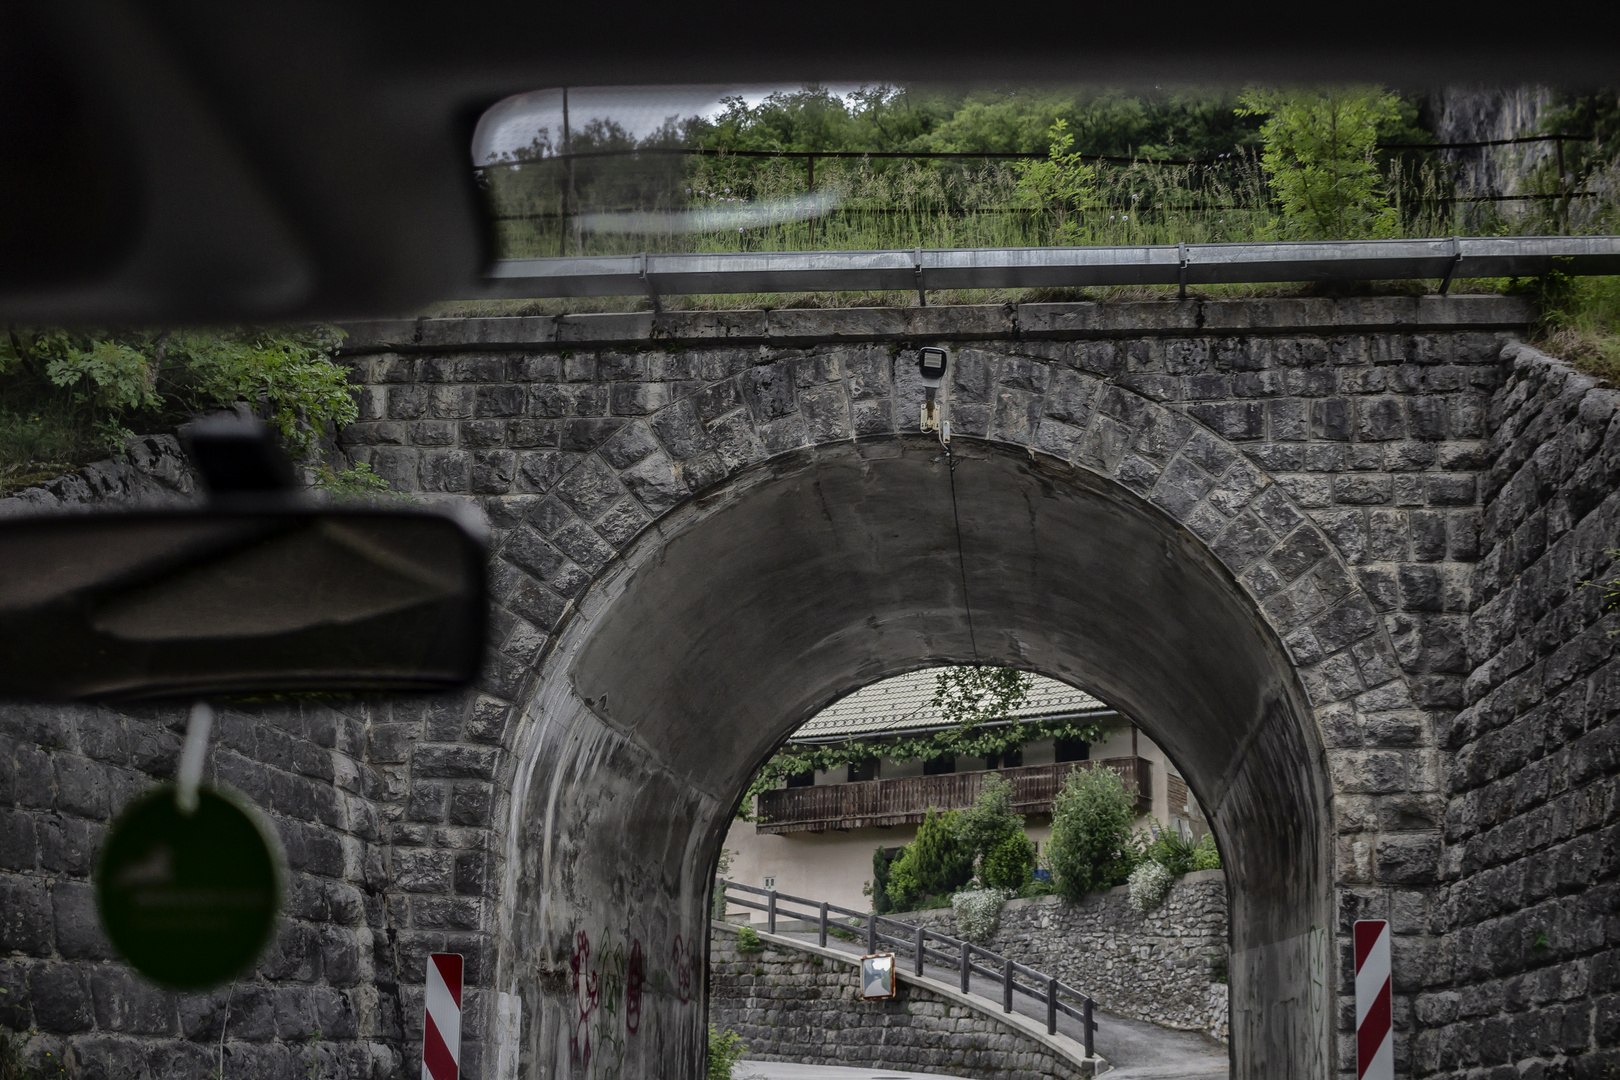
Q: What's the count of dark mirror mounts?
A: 1